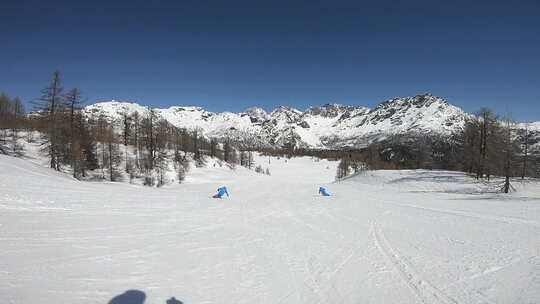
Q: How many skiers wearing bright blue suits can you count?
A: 2